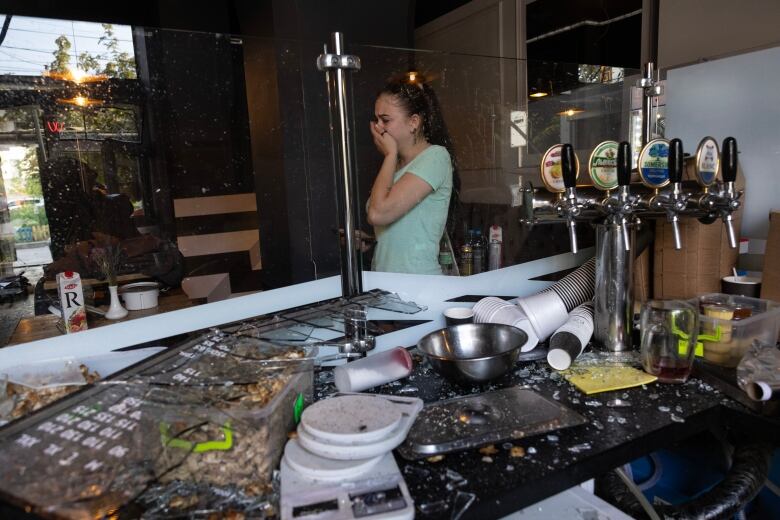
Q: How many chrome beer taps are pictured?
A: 4